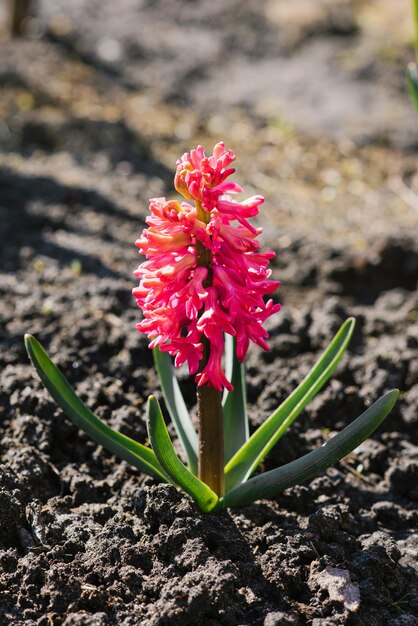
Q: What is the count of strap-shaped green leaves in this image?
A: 6